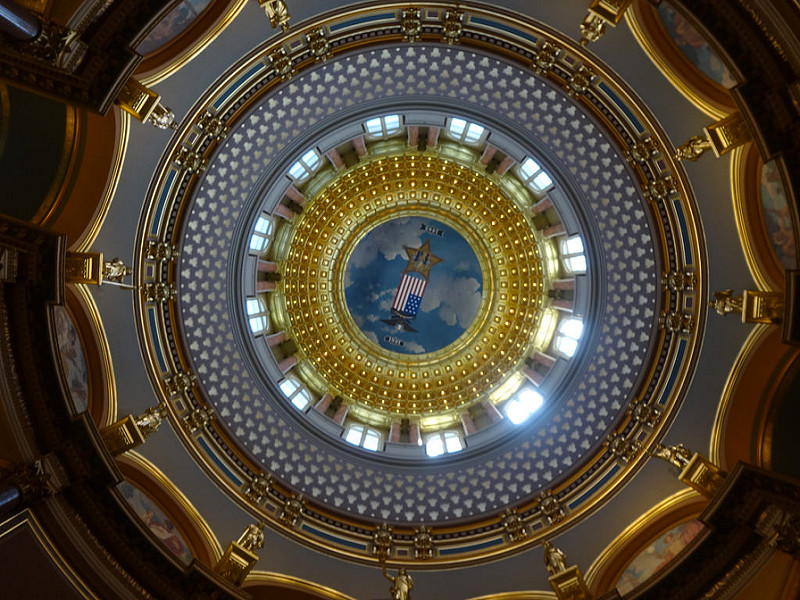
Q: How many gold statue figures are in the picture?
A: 11